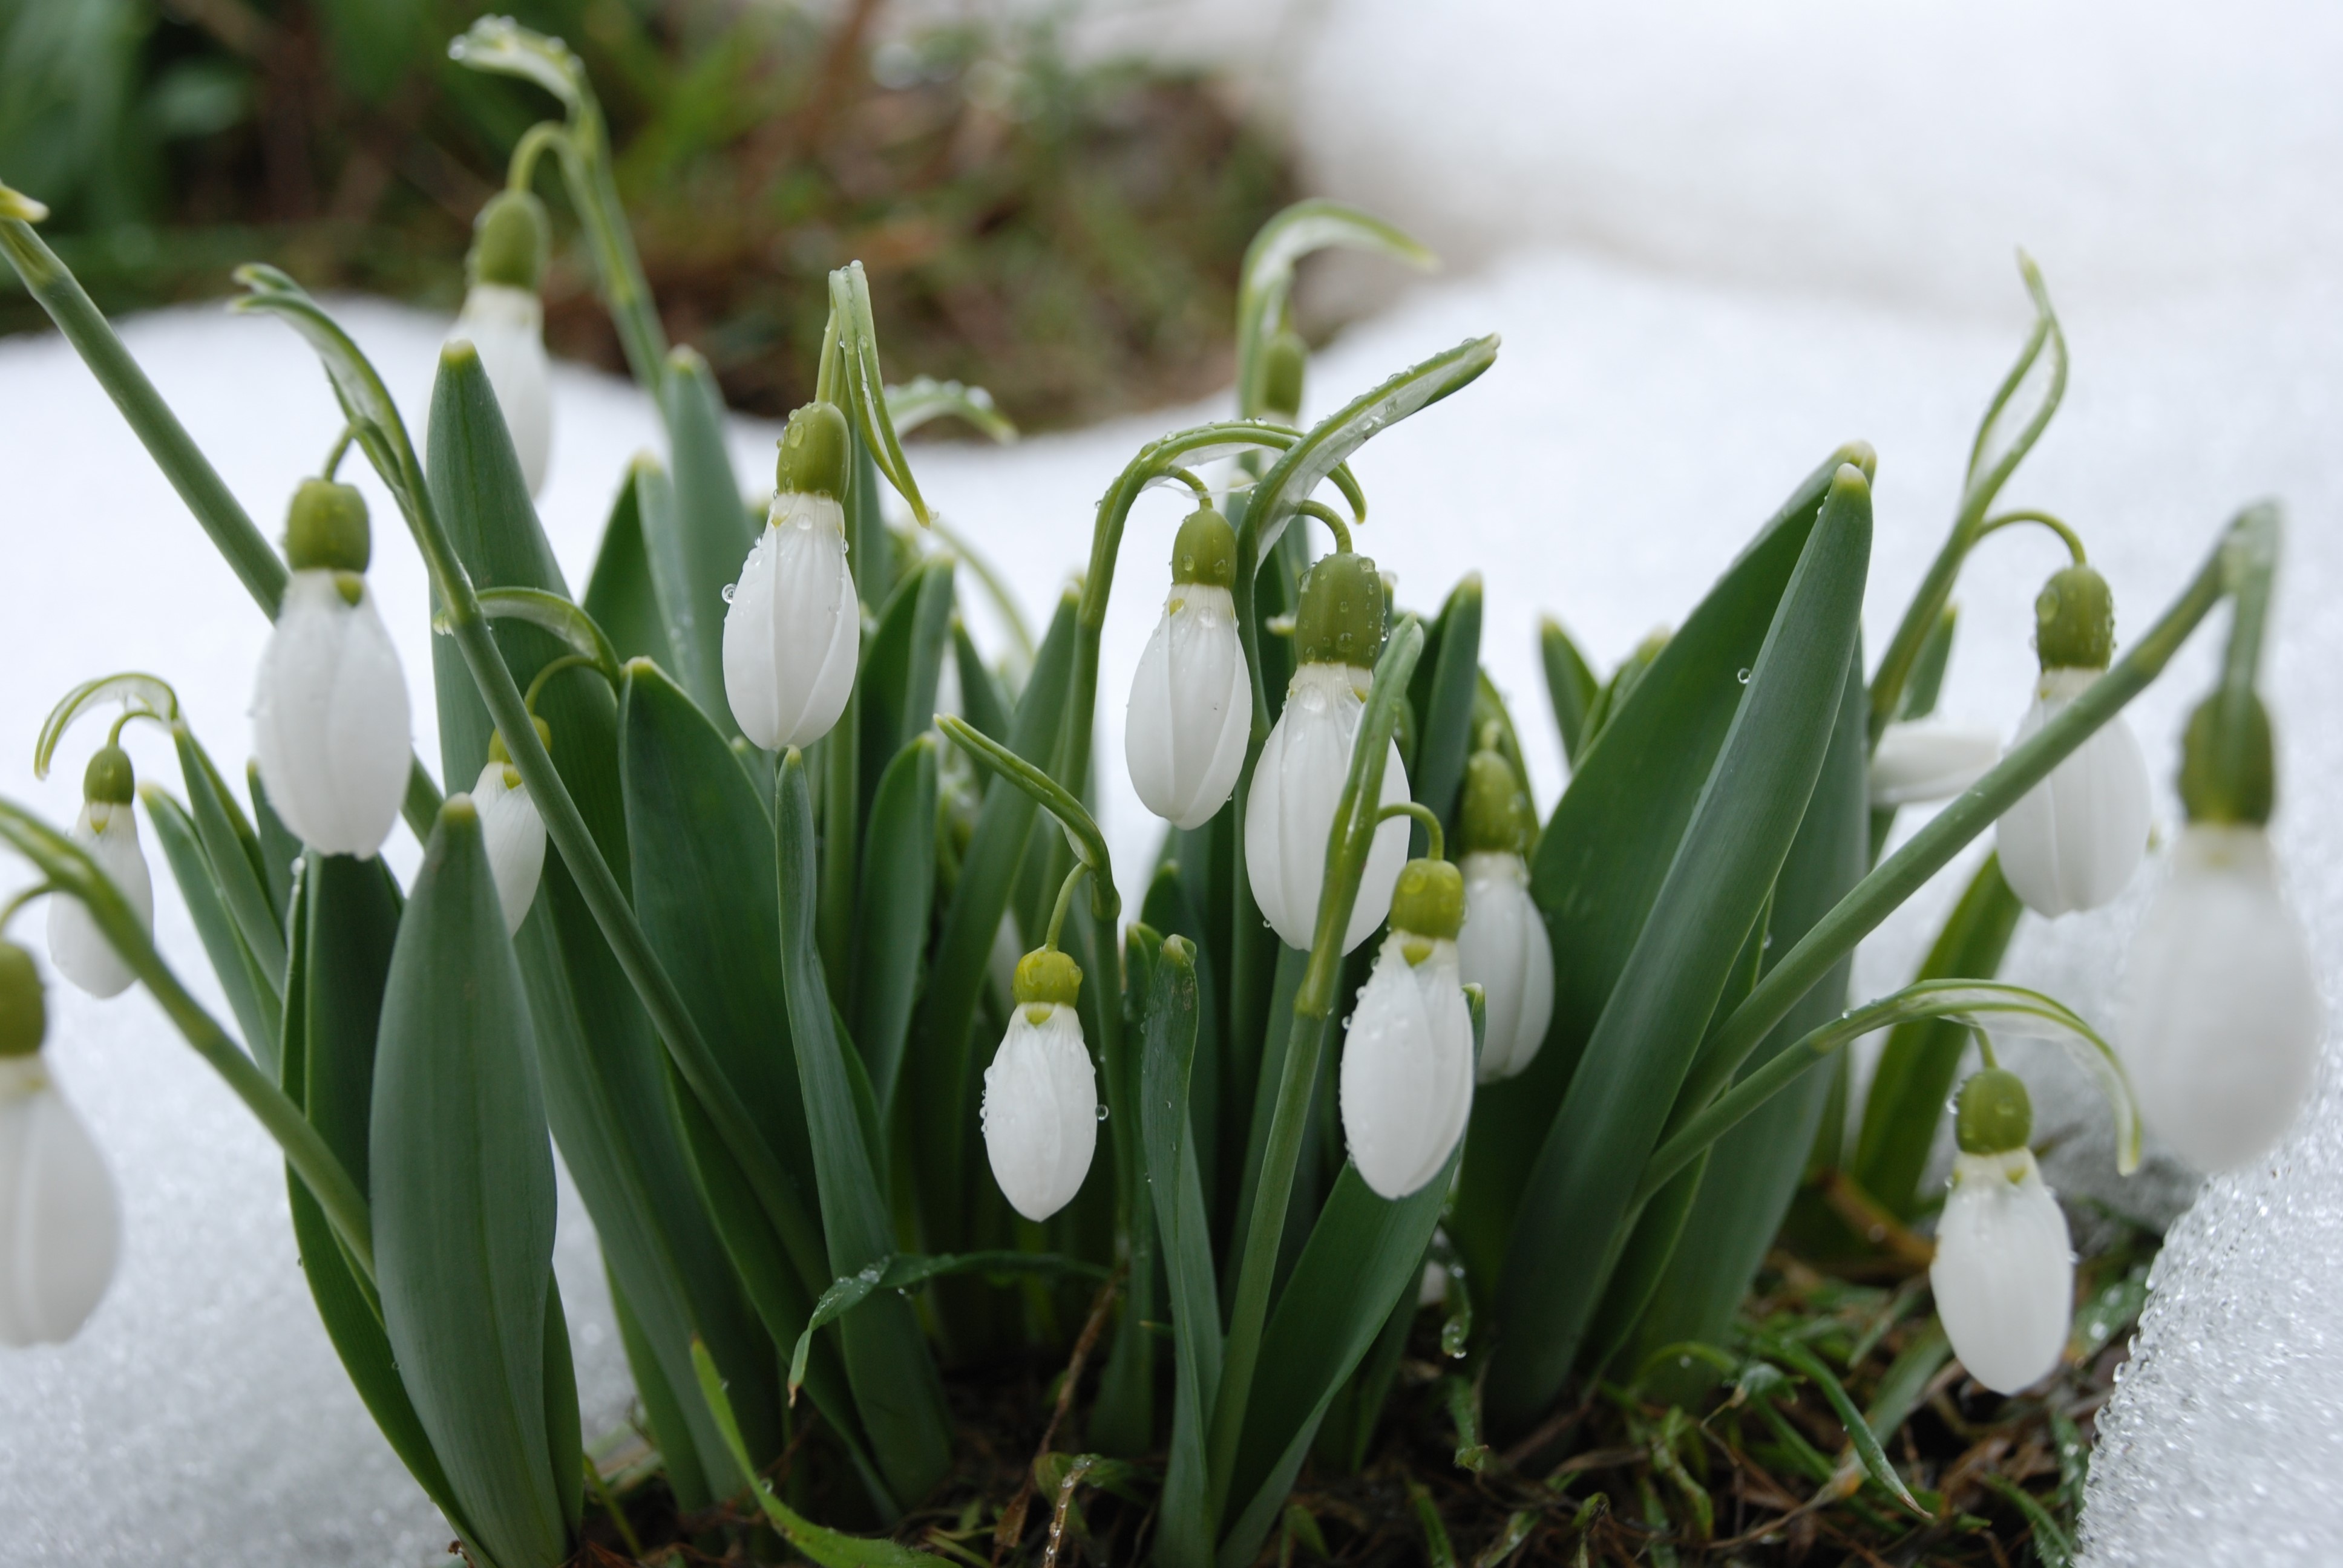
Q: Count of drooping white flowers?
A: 14